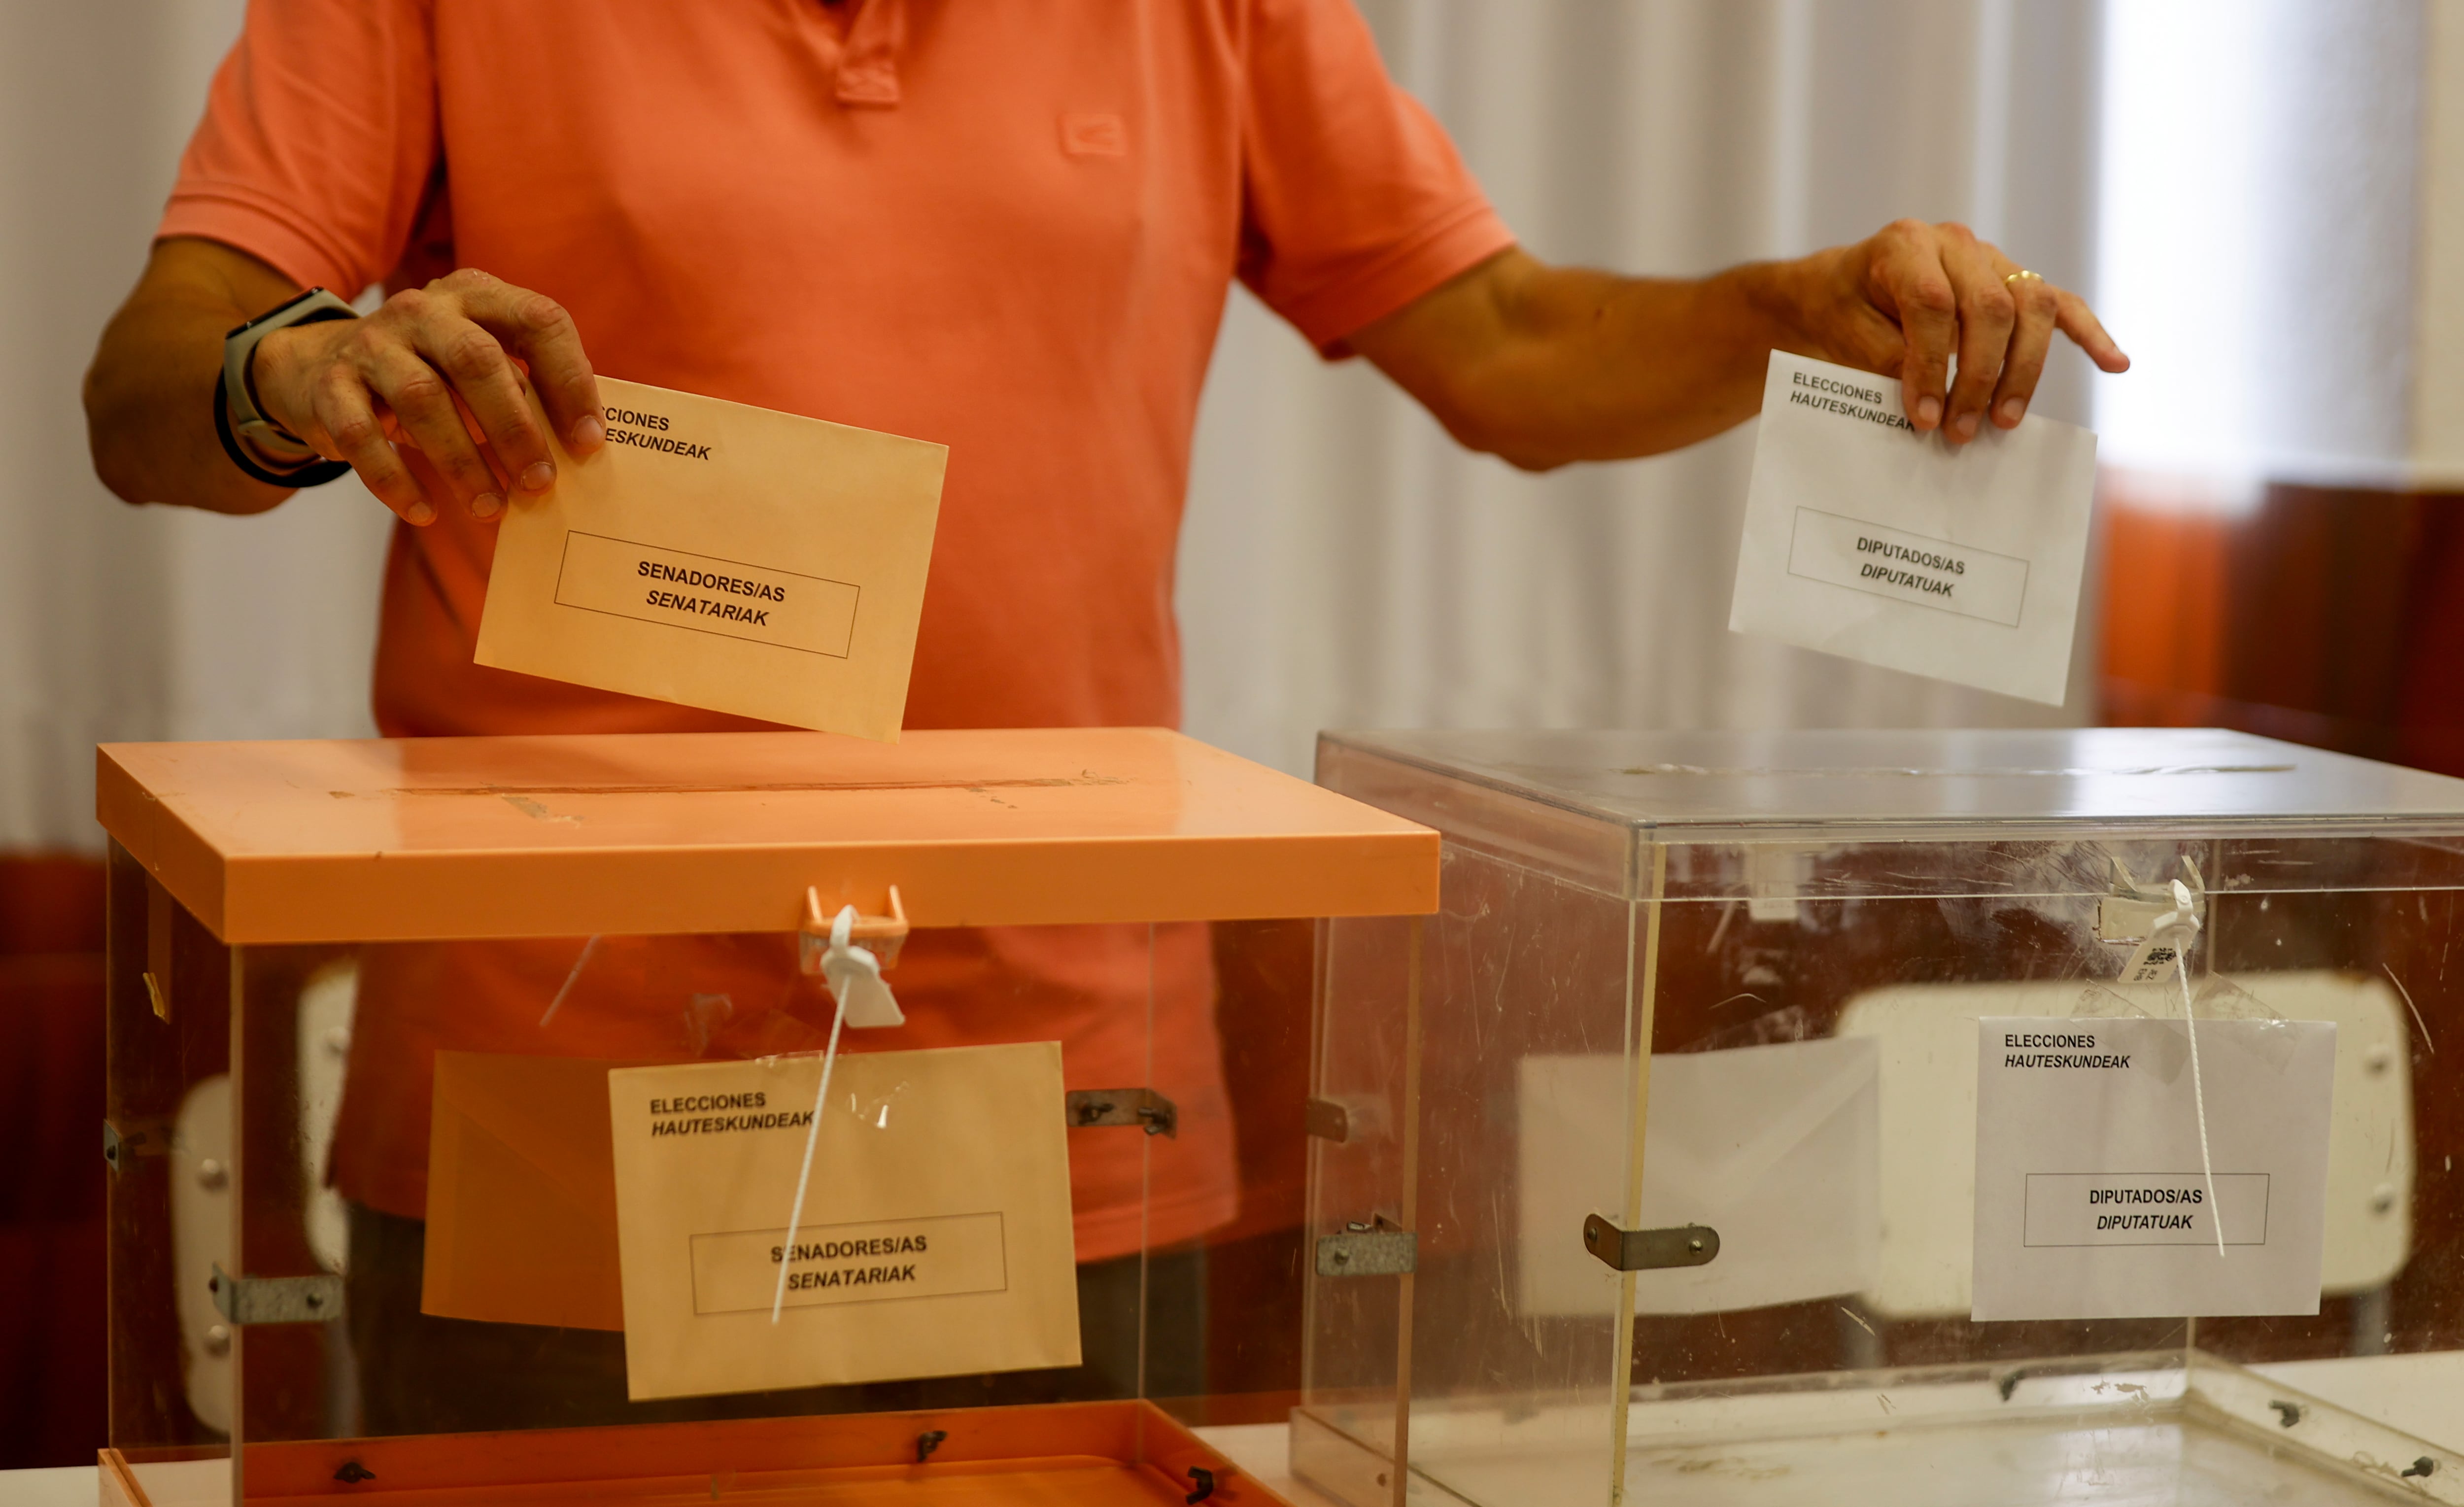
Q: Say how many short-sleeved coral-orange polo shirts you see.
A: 1